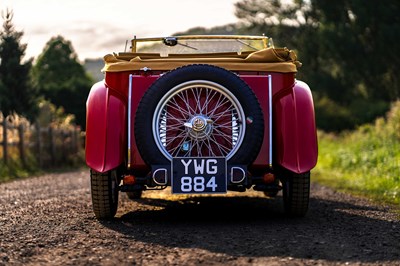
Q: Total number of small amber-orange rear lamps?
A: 2